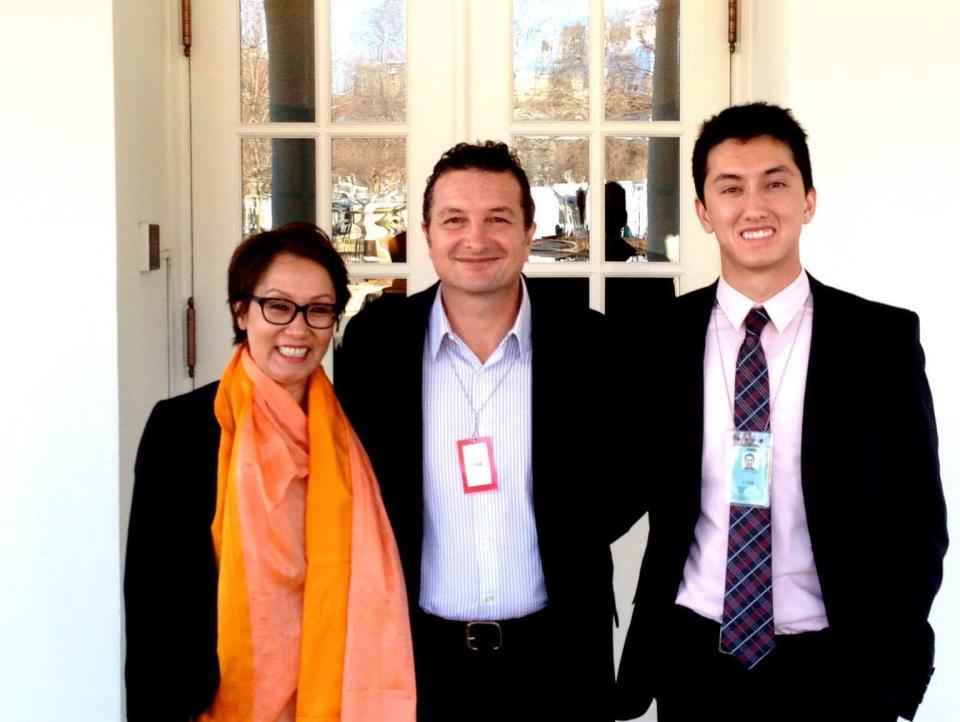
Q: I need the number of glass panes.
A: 11